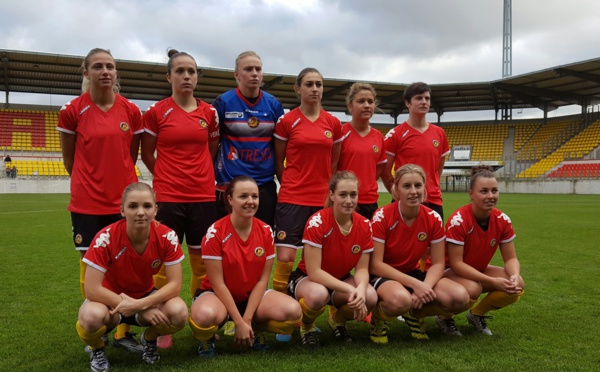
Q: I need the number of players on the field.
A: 11